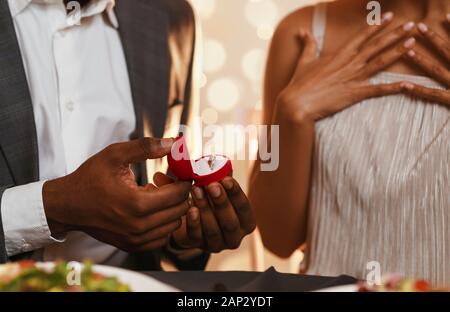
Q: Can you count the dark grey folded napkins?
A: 1